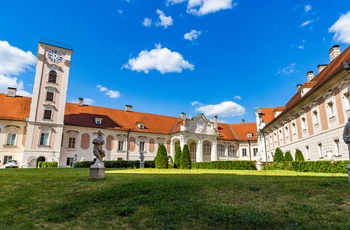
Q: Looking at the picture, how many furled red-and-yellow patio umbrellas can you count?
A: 0